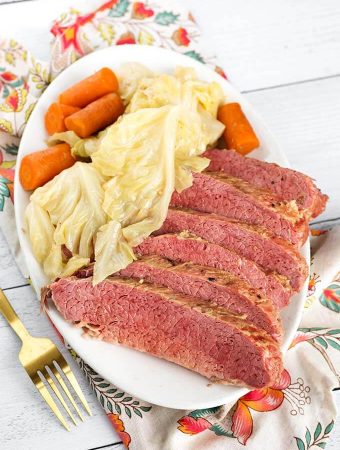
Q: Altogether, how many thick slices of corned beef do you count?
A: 6